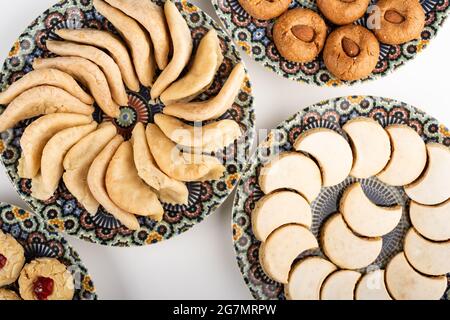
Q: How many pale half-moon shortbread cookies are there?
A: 15